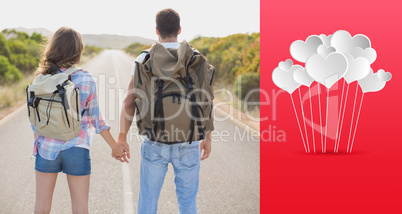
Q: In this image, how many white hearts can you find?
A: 12